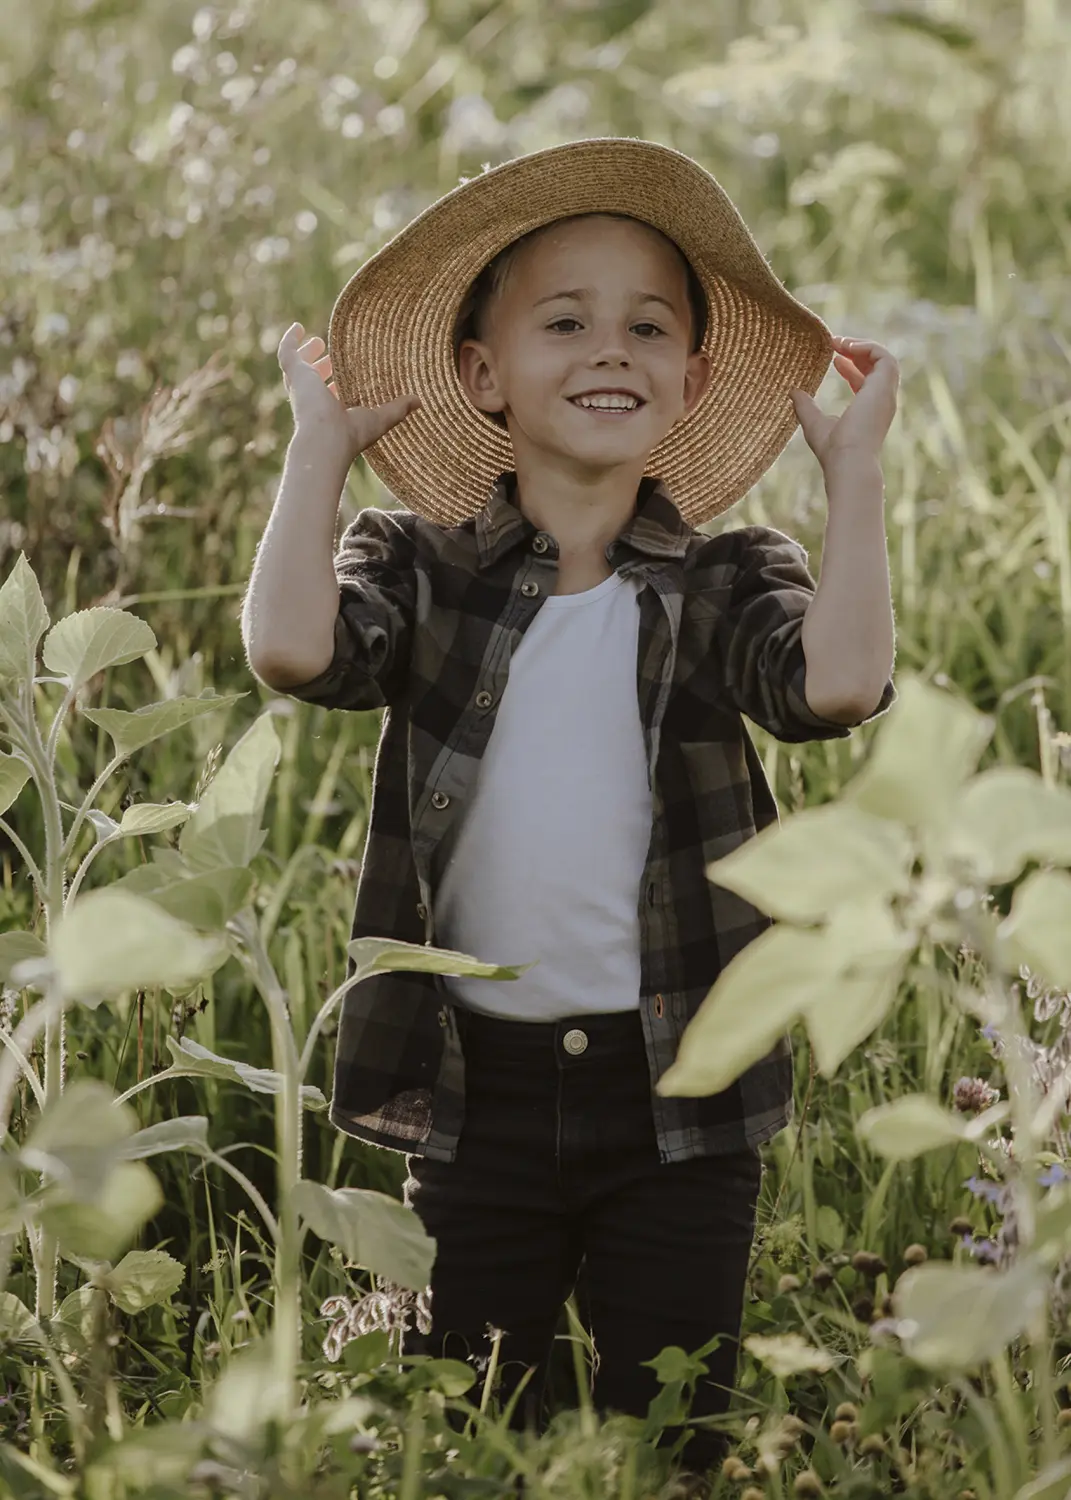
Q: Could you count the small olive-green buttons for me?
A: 6